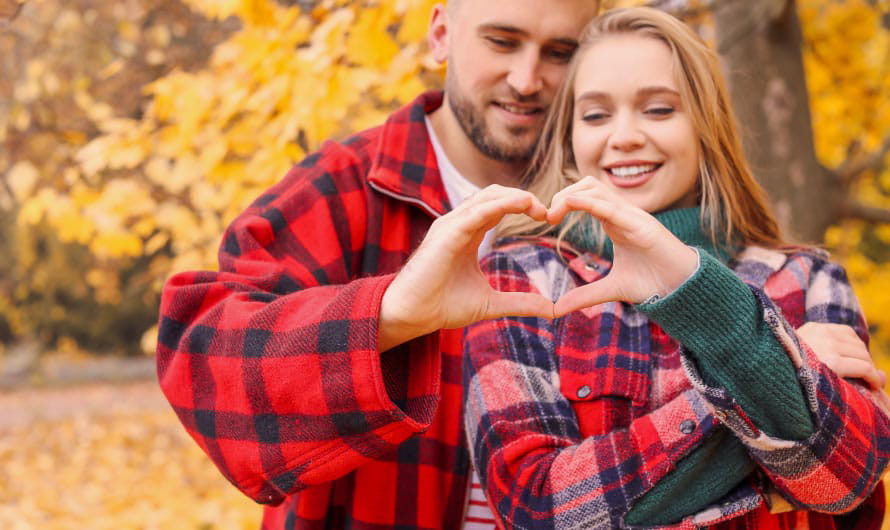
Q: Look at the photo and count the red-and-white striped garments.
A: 1